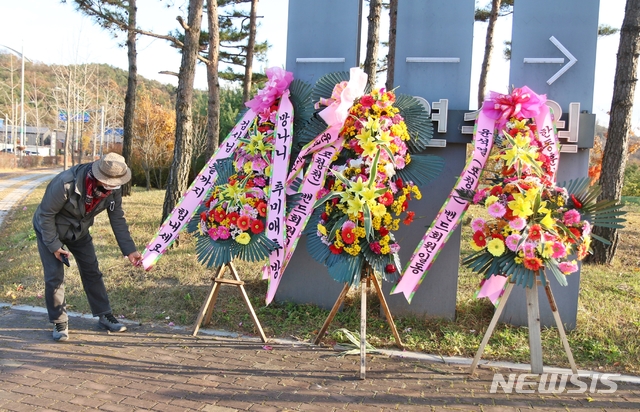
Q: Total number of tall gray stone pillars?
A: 3